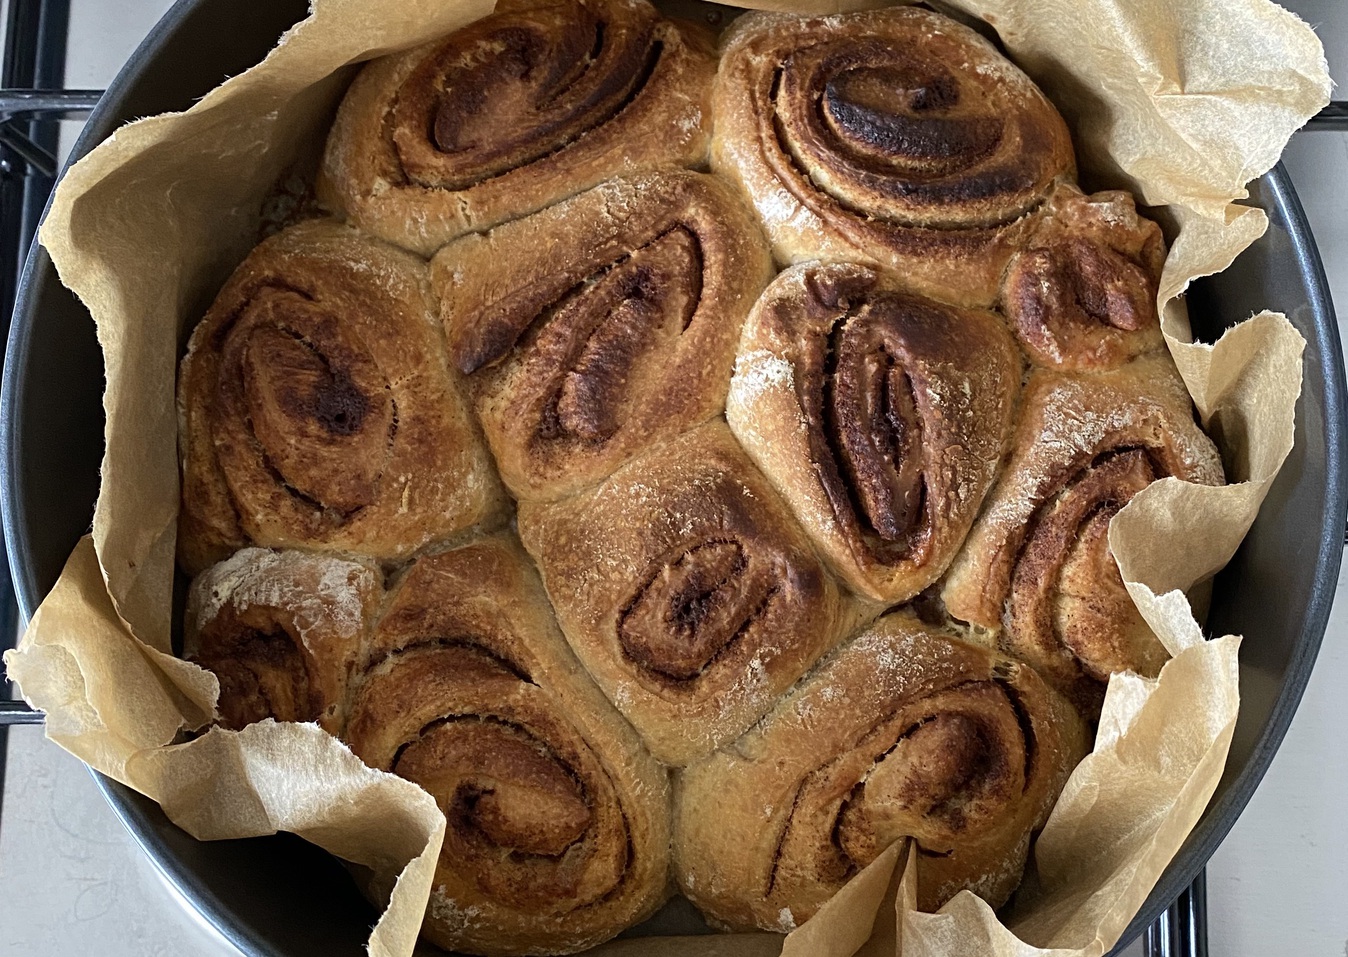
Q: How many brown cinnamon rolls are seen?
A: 11